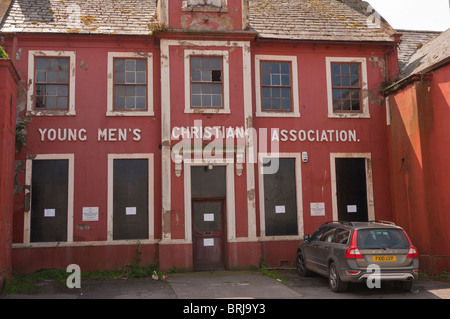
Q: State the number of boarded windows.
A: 4